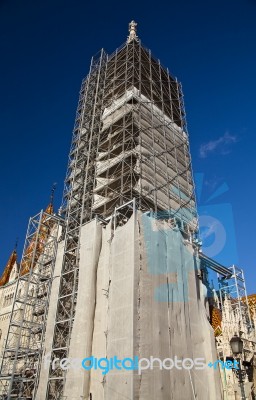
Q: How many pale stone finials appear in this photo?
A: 1